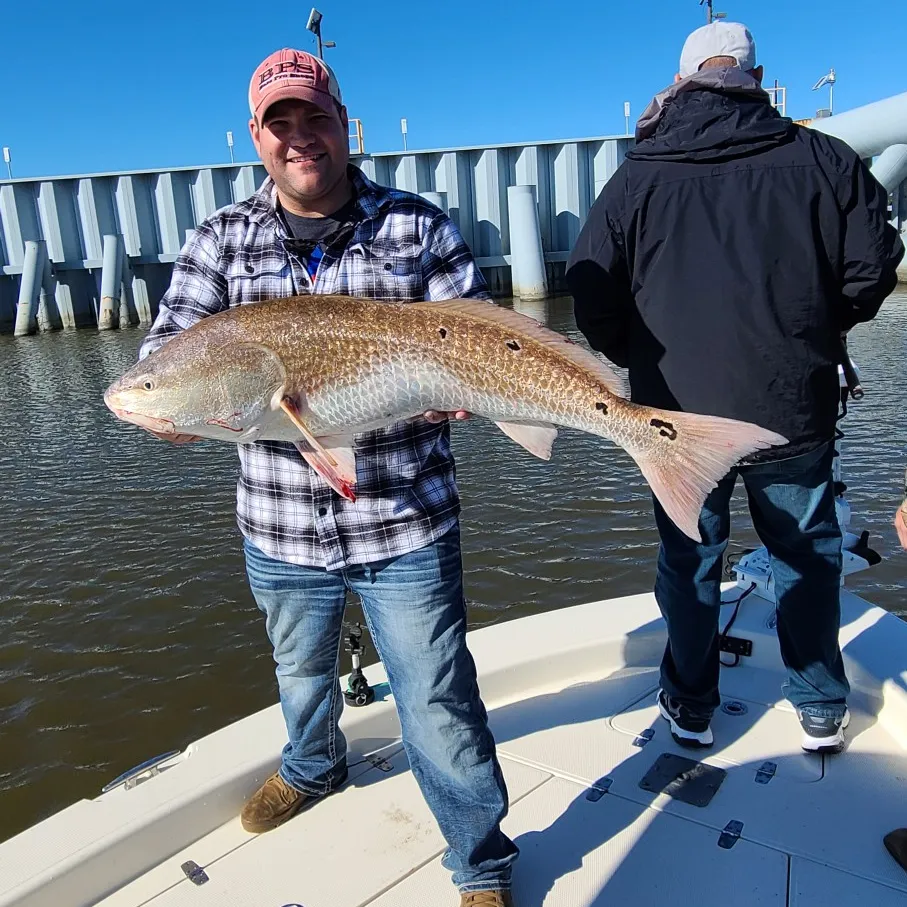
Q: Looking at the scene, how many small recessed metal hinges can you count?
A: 6